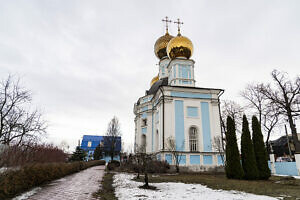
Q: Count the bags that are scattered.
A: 0